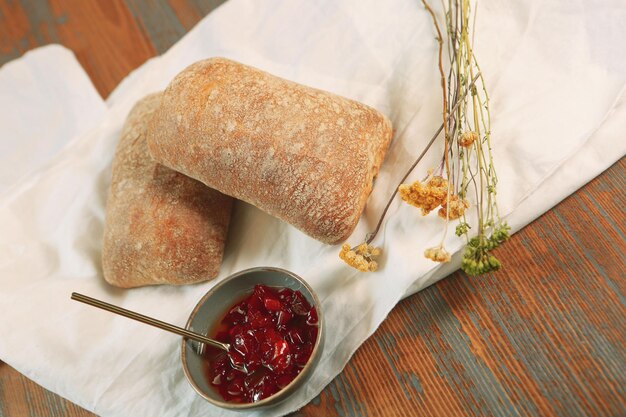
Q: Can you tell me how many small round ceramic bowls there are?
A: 1